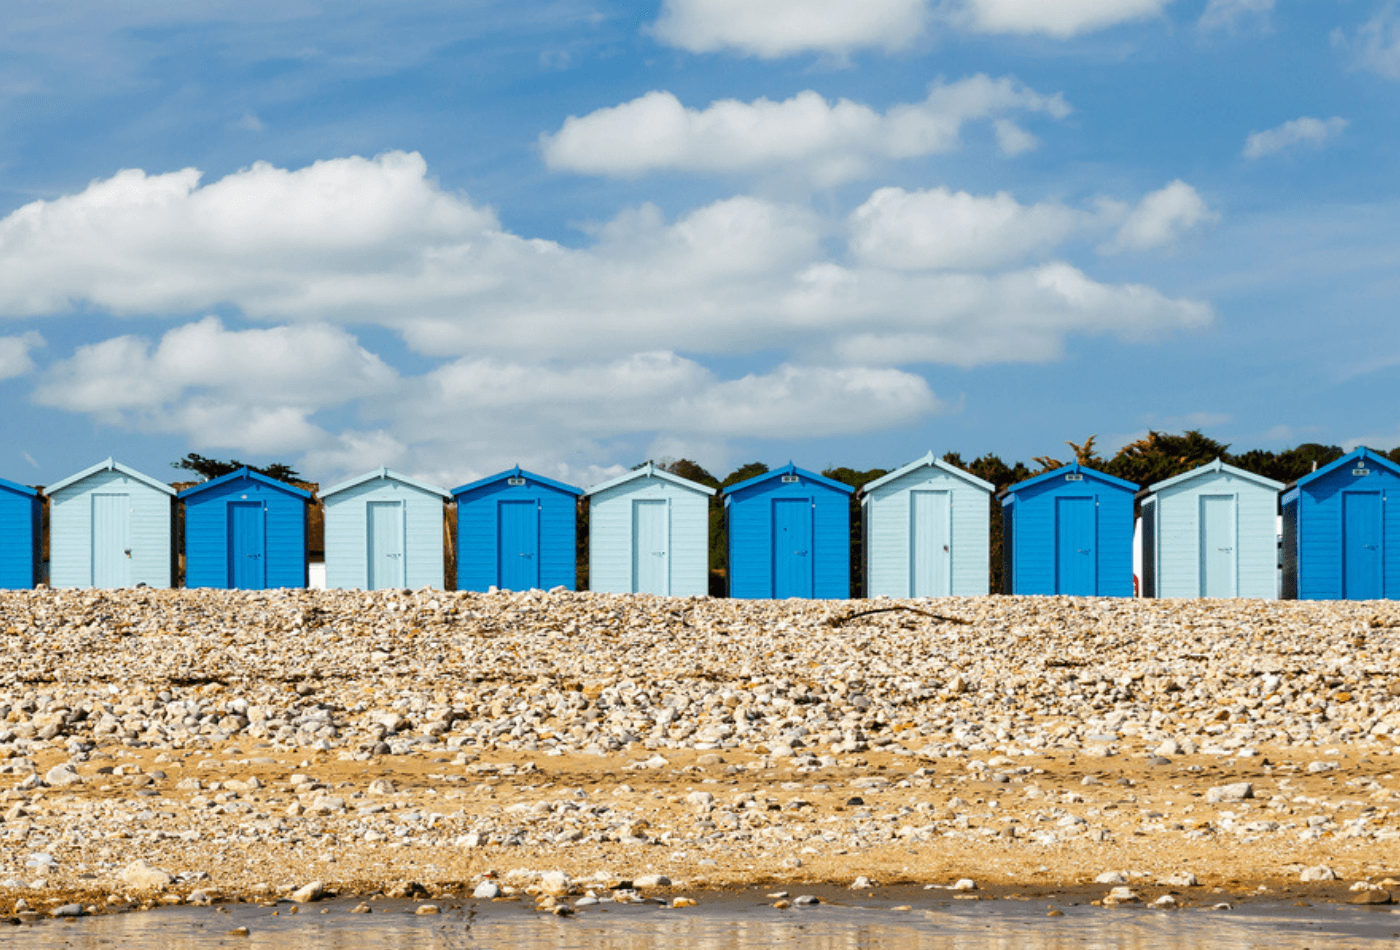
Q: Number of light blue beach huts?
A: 5